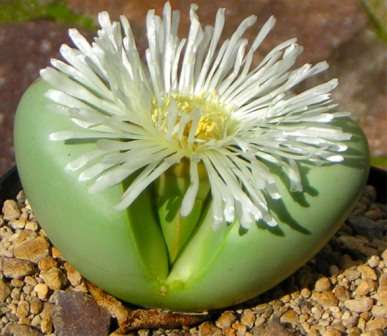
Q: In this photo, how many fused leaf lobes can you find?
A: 2